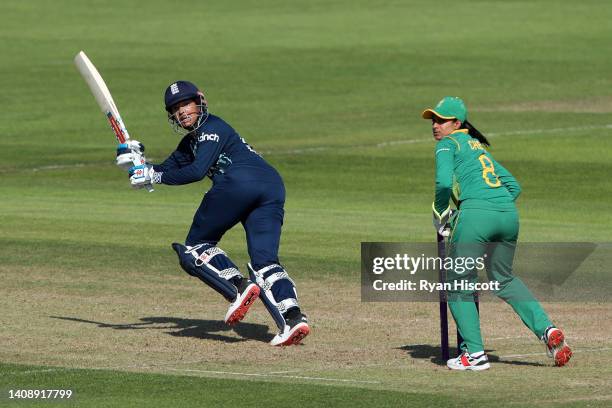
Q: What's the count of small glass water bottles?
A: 0